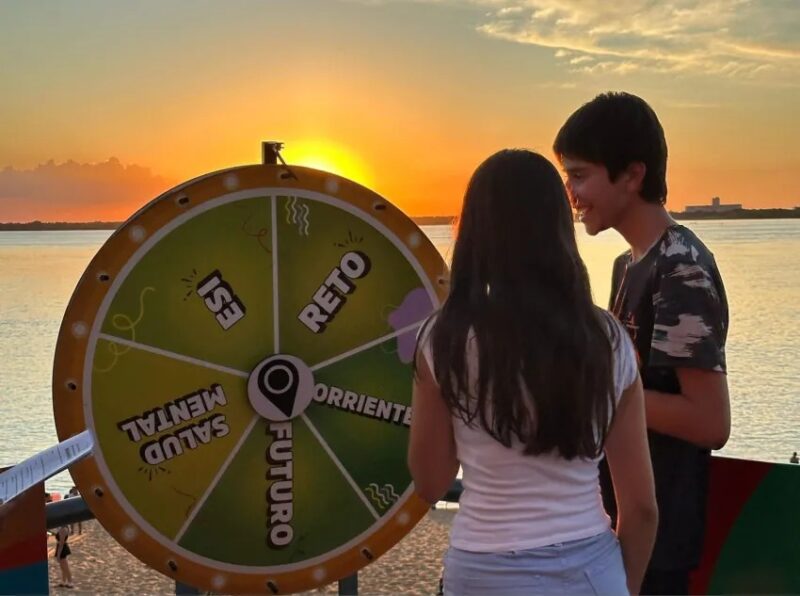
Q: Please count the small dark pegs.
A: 10